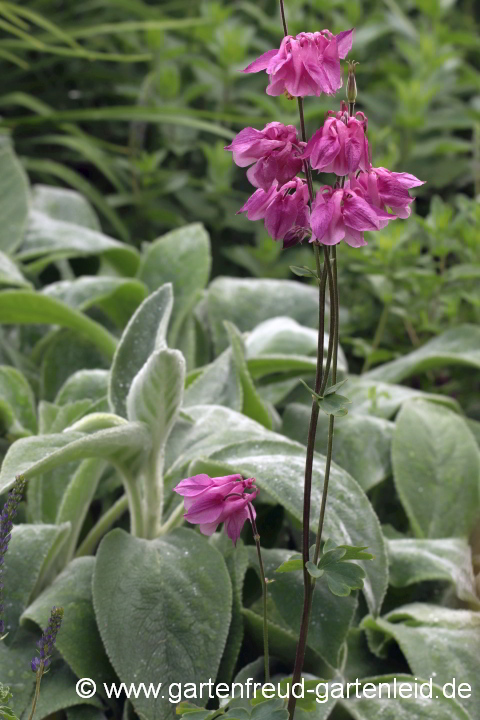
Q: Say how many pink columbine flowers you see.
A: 7